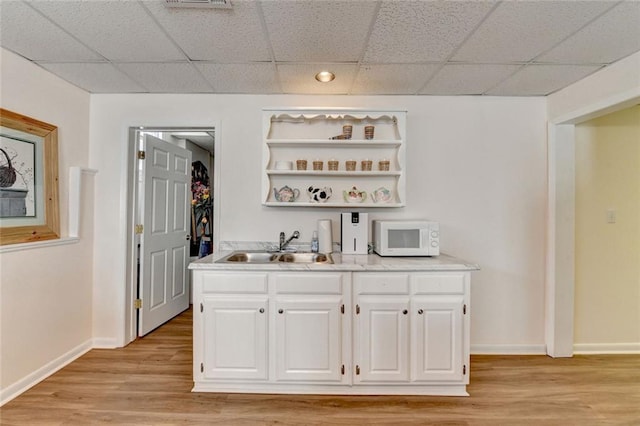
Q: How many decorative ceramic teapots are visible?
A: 4